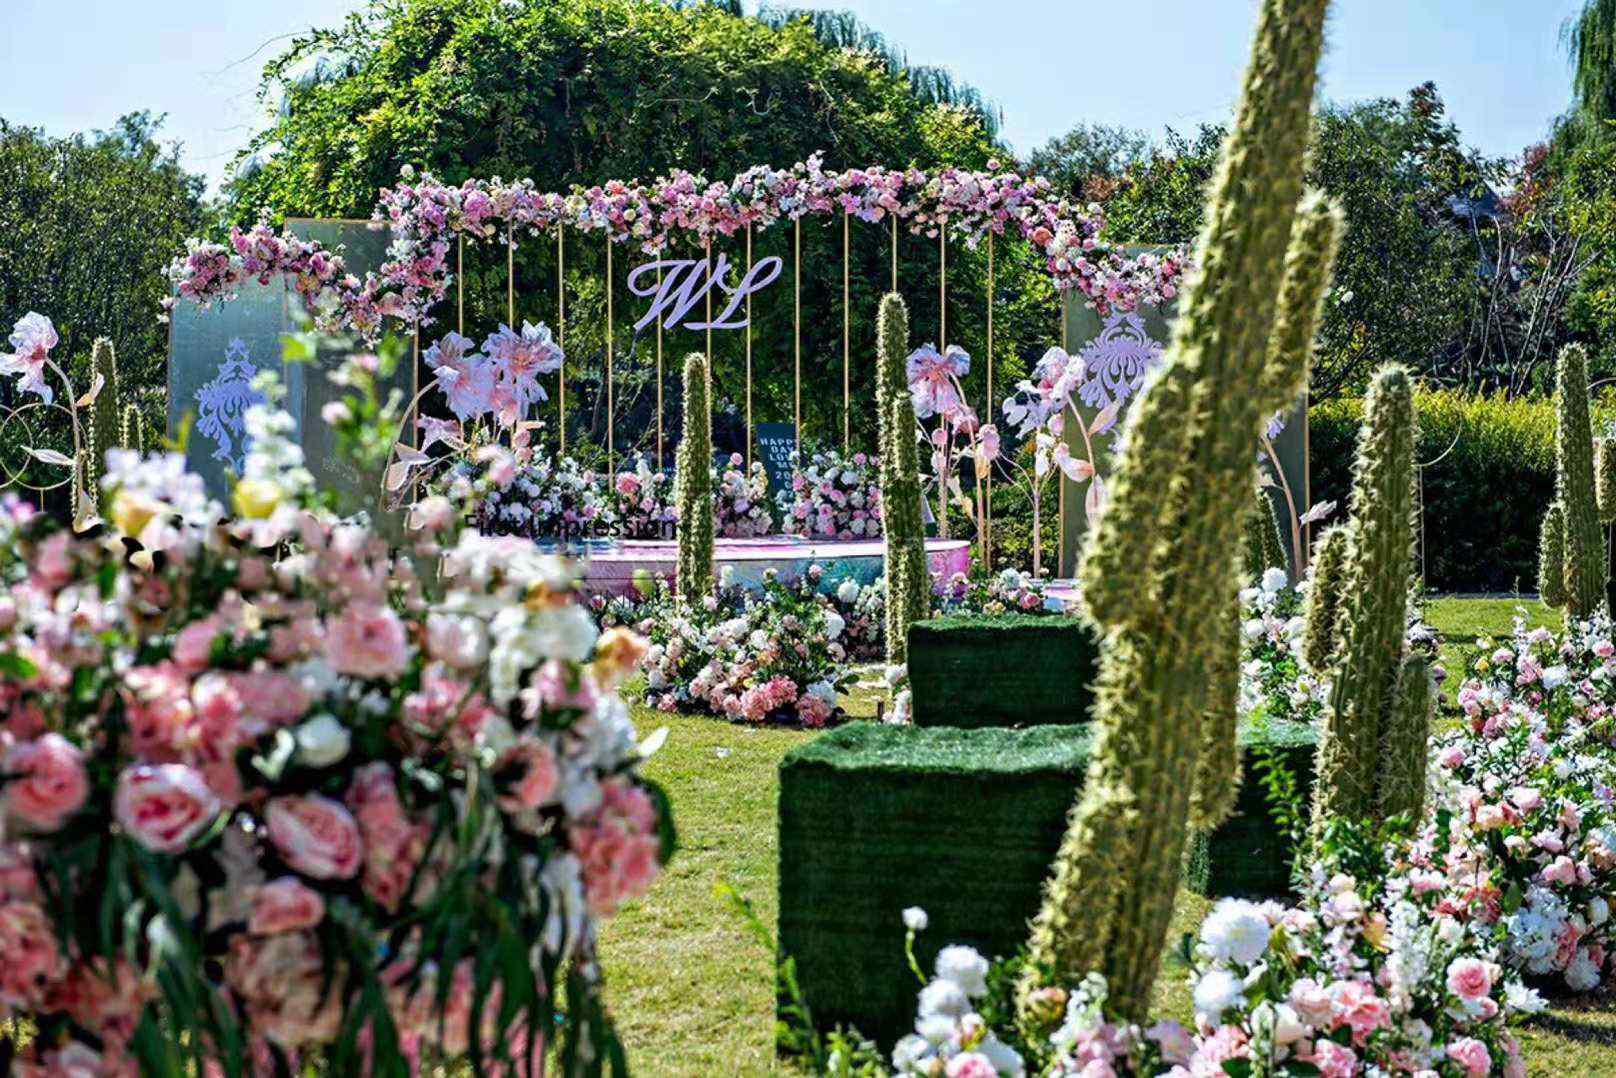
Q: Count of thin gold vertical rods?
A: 12